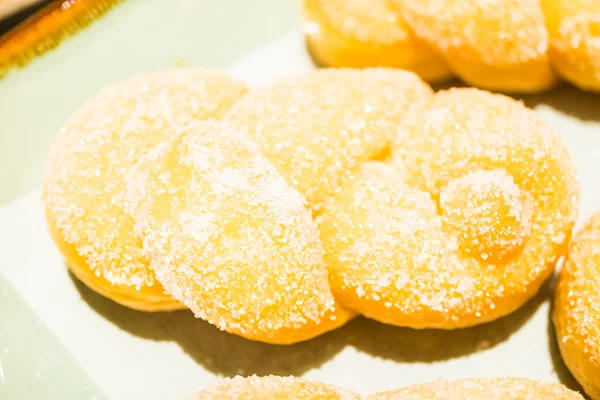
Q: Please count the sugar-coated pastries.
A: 4